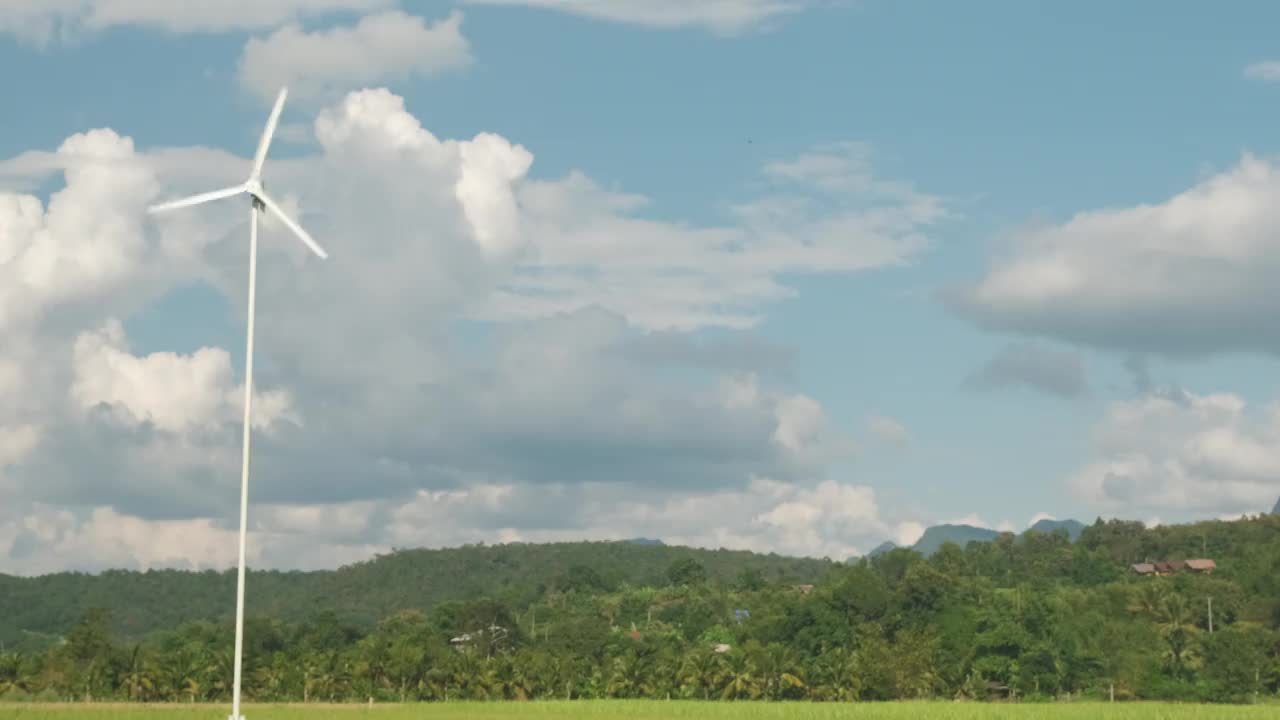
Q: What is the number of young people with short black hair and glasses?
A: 0